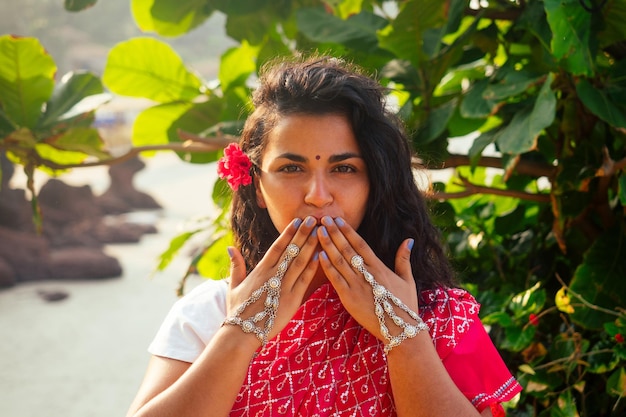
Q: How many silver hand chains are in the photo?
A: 2